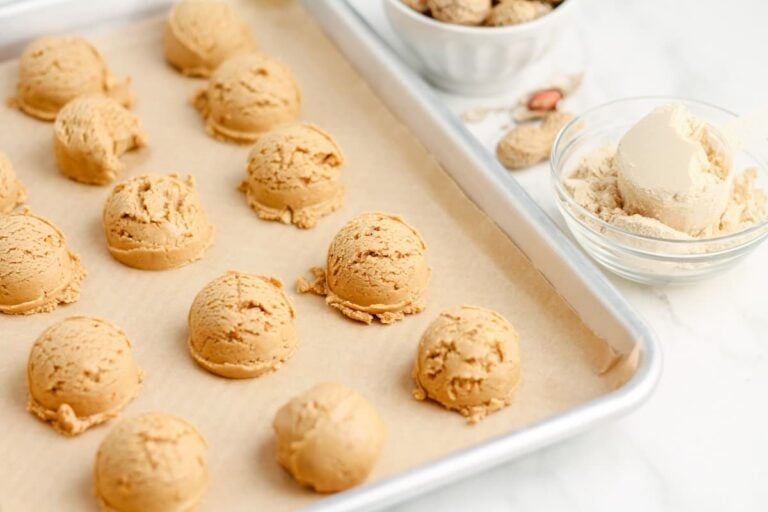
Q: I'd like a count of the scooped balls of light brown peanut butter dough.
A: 14